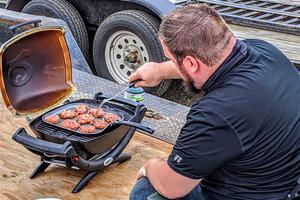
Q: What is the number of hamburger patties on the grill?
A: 9